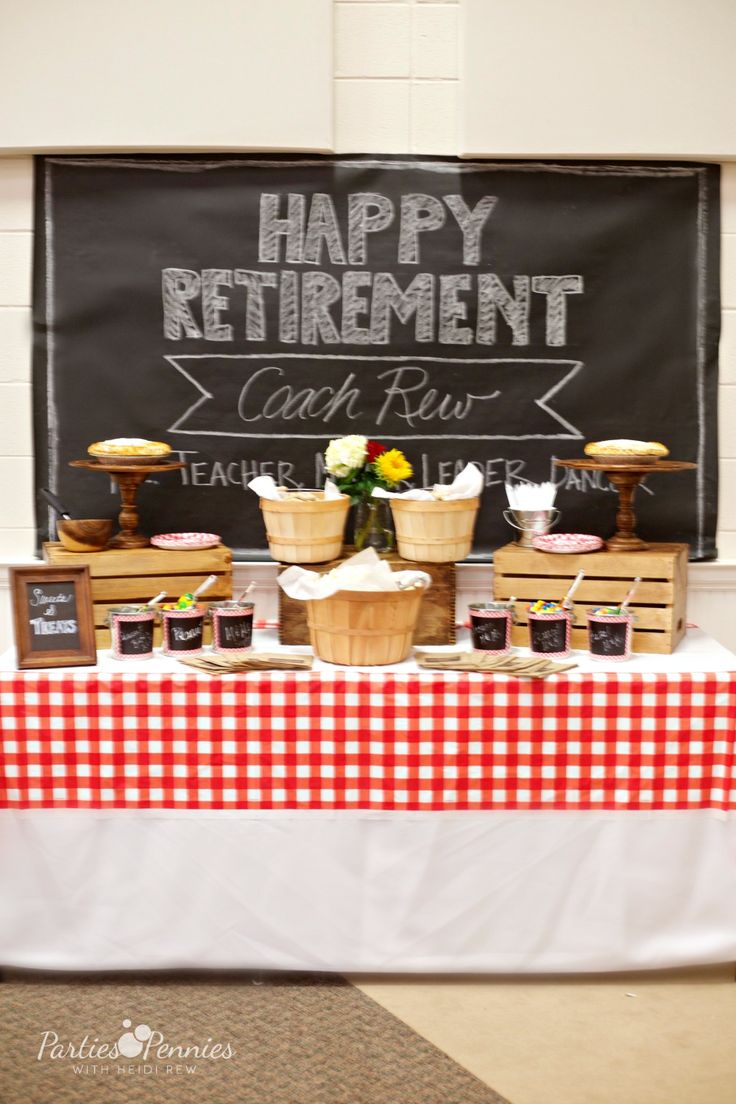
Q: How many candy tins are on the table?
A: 6